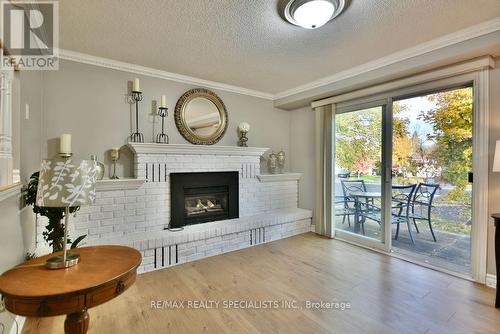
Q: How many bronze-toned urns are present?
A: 2